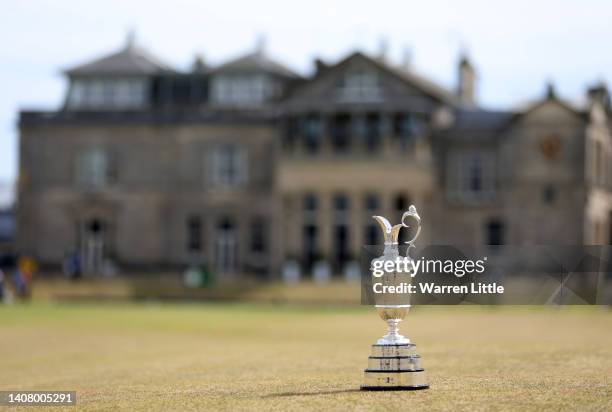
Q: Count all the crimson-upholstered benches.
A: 0